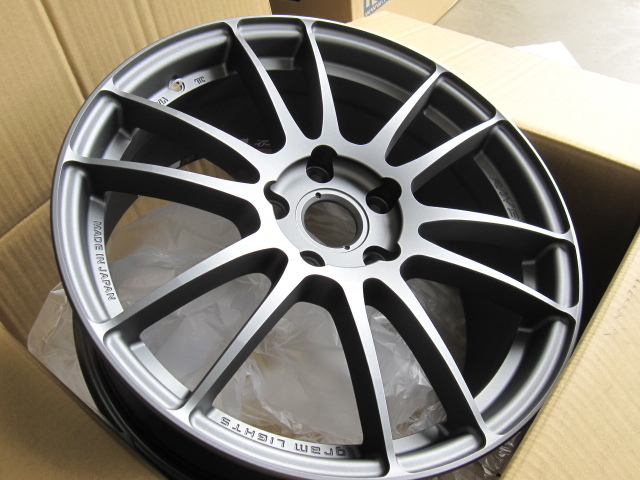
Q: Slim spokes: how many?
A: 12